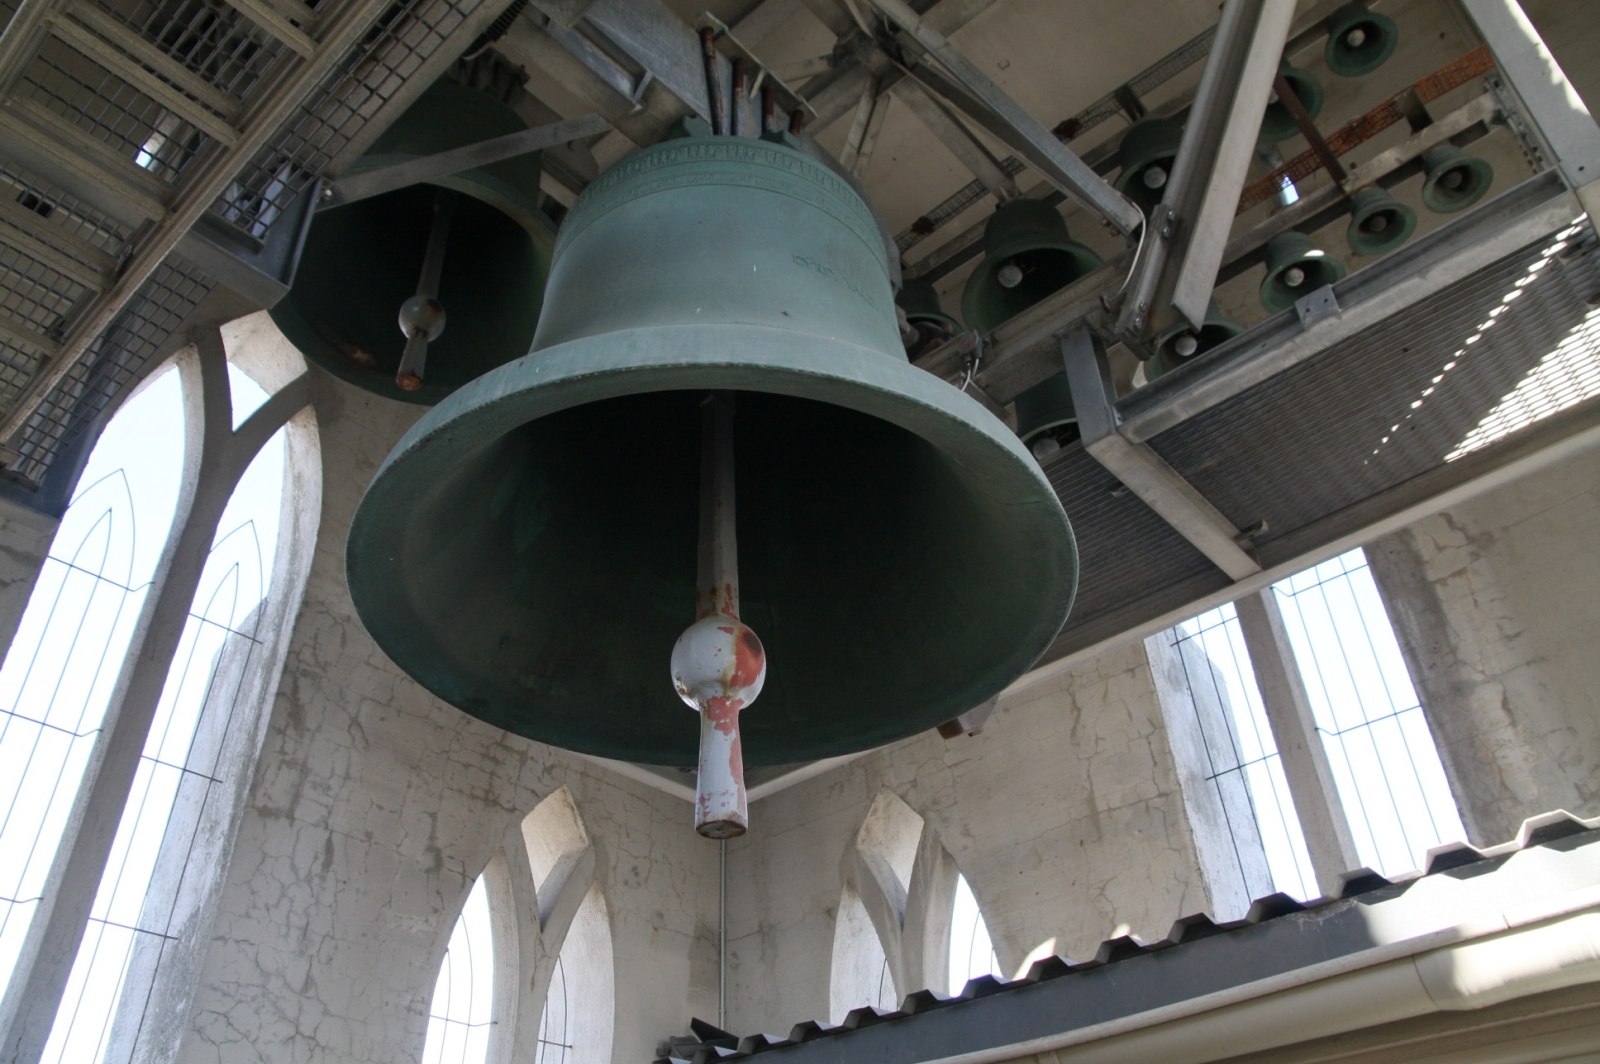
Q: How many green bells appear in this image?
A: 12